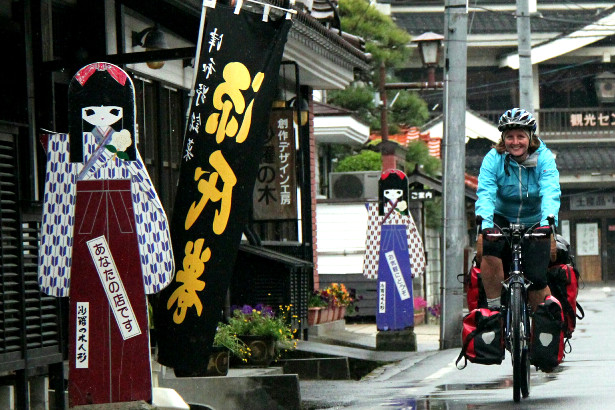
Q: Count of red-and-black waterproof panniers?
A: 4